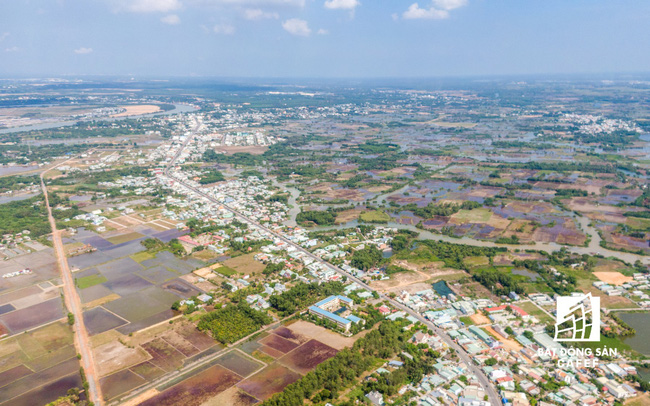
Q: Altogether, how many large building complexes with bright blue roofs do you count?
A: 1